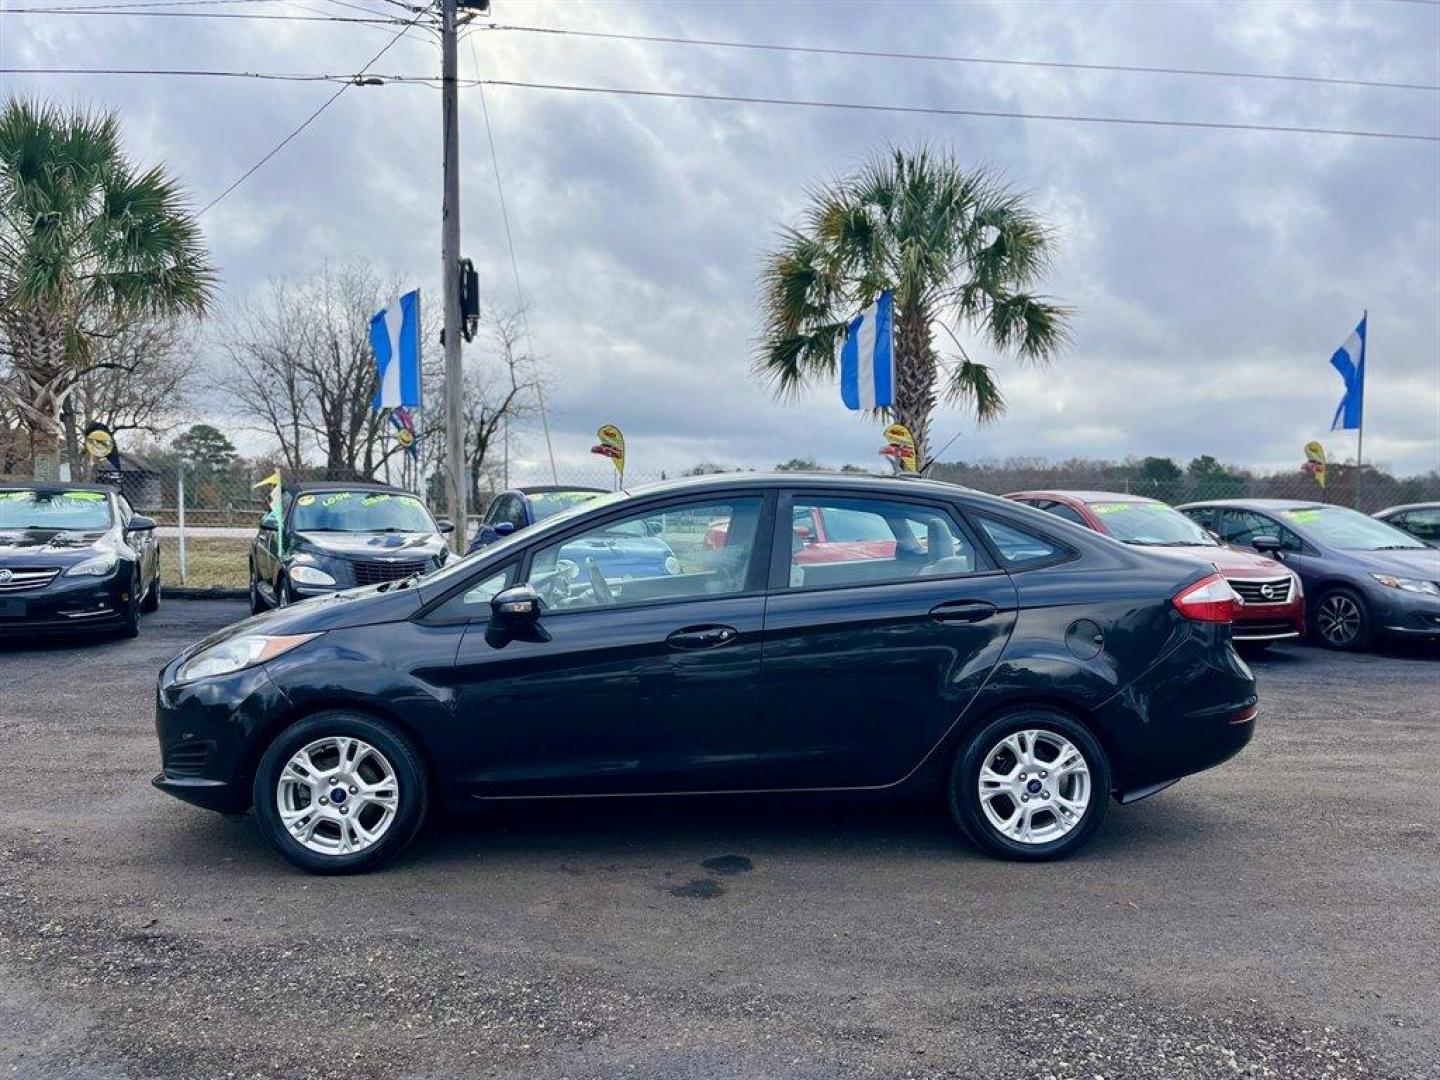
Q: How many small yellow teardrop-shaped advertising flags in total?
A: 3